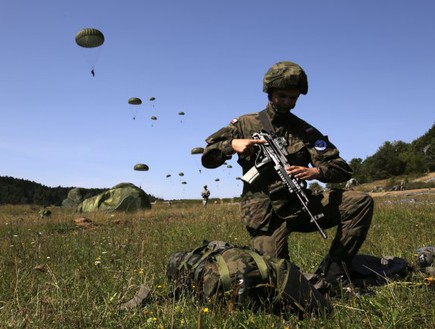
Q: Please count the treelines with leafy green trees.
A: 2